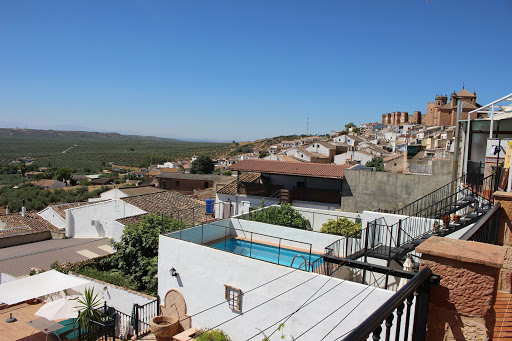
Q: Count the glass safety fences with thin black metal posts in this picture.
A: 1